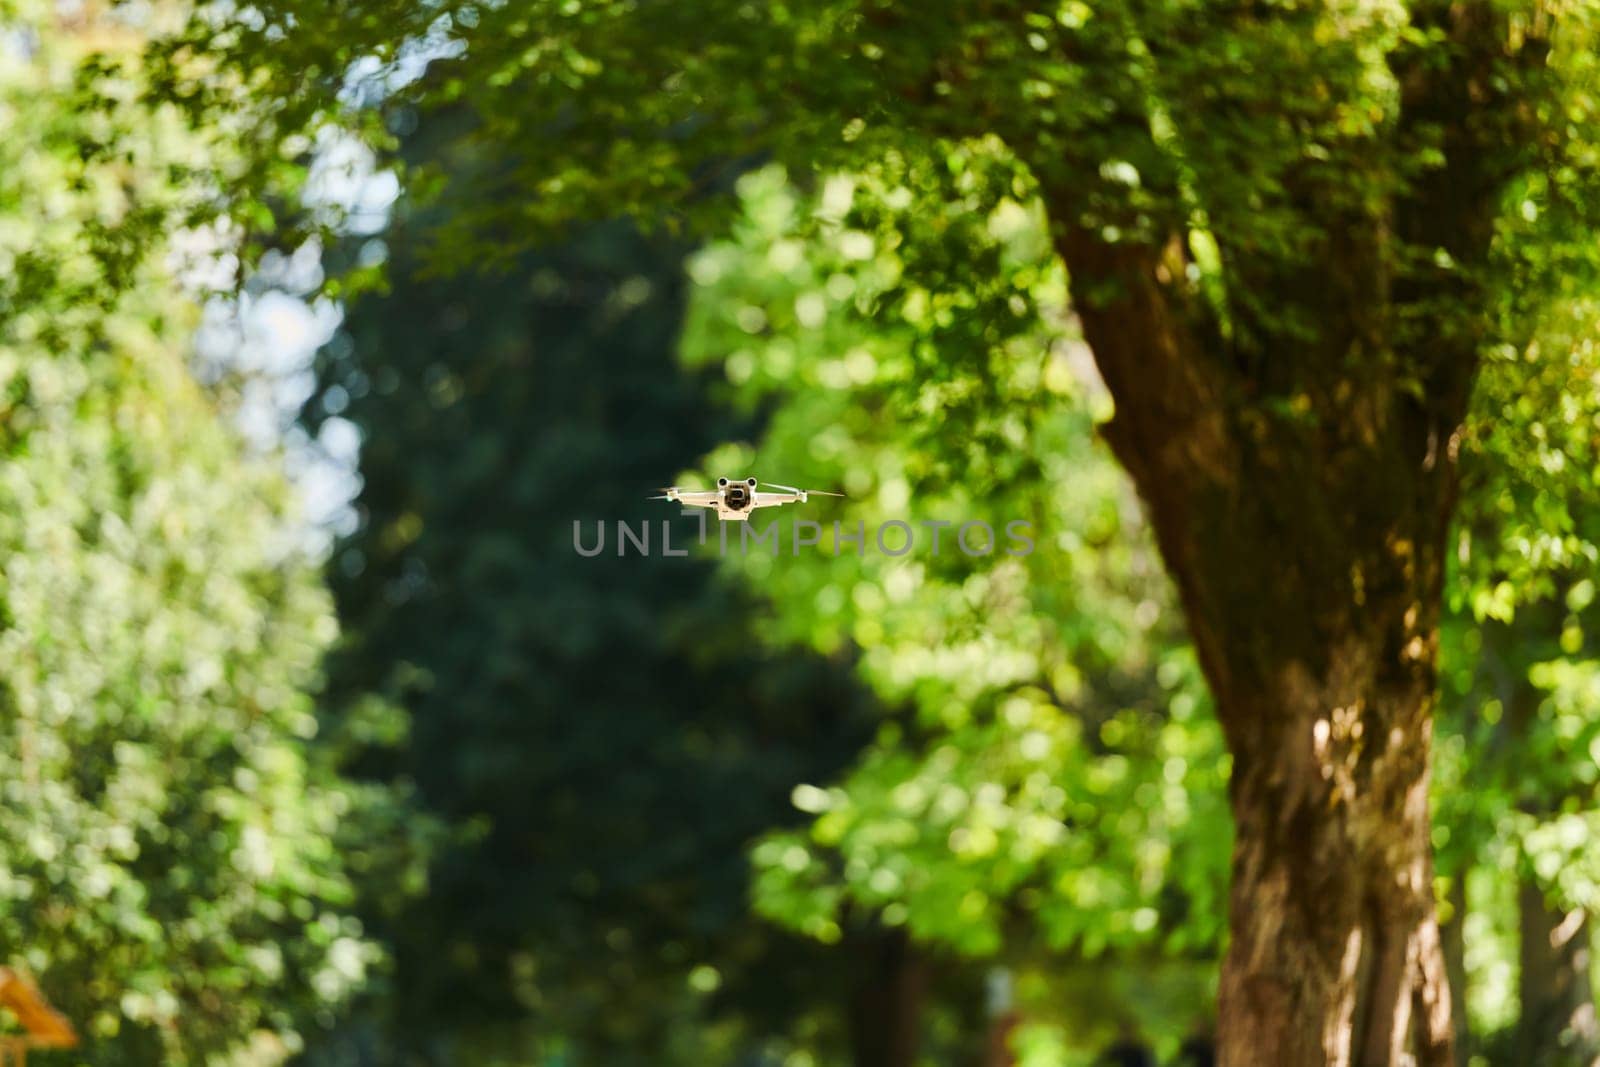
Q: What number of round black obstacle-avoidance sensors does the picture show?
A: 2